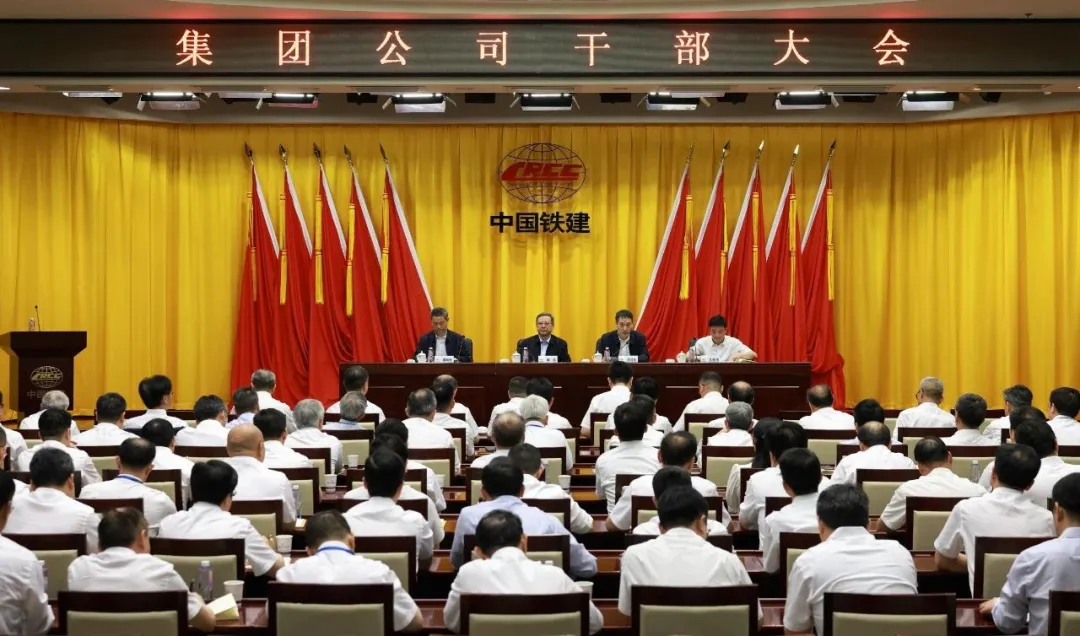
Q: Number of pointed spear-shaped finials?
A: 10